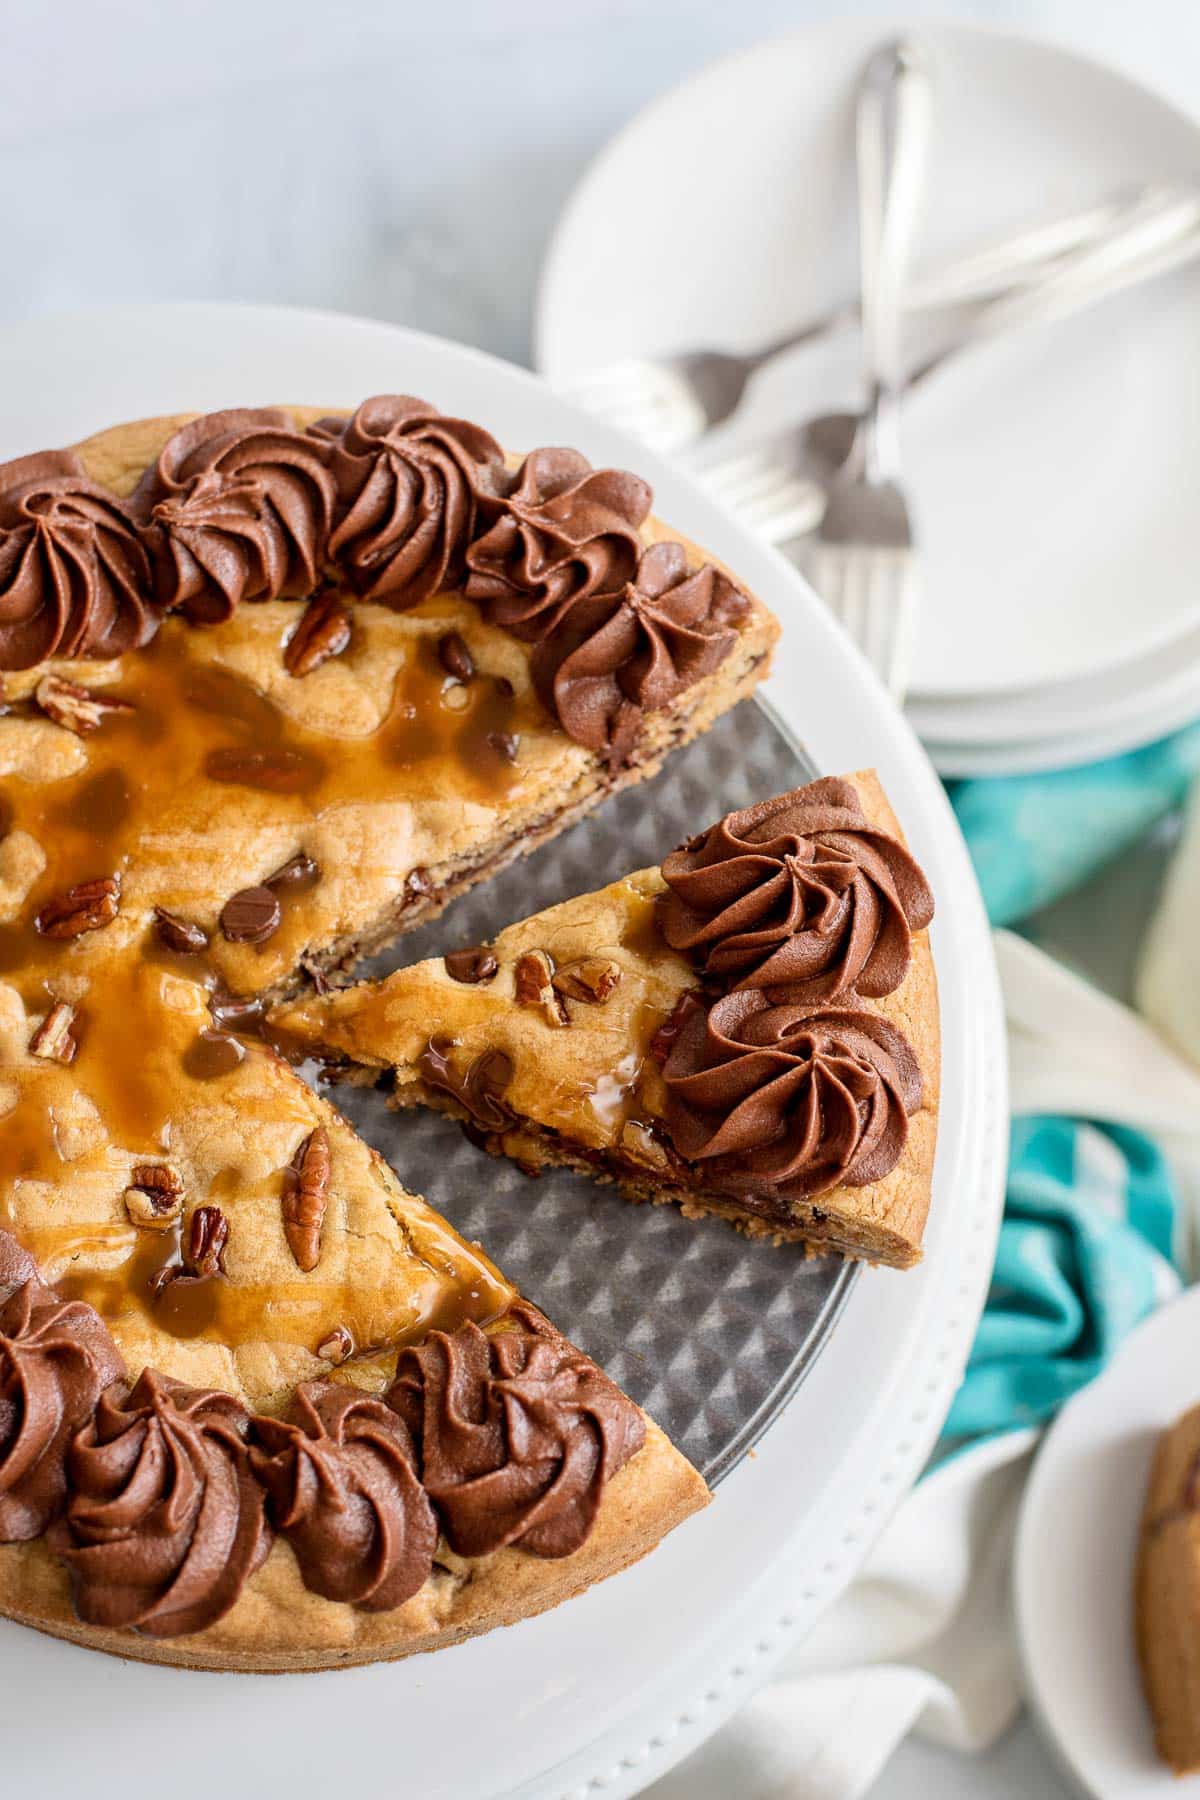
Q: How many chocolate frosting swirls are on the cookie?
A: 11